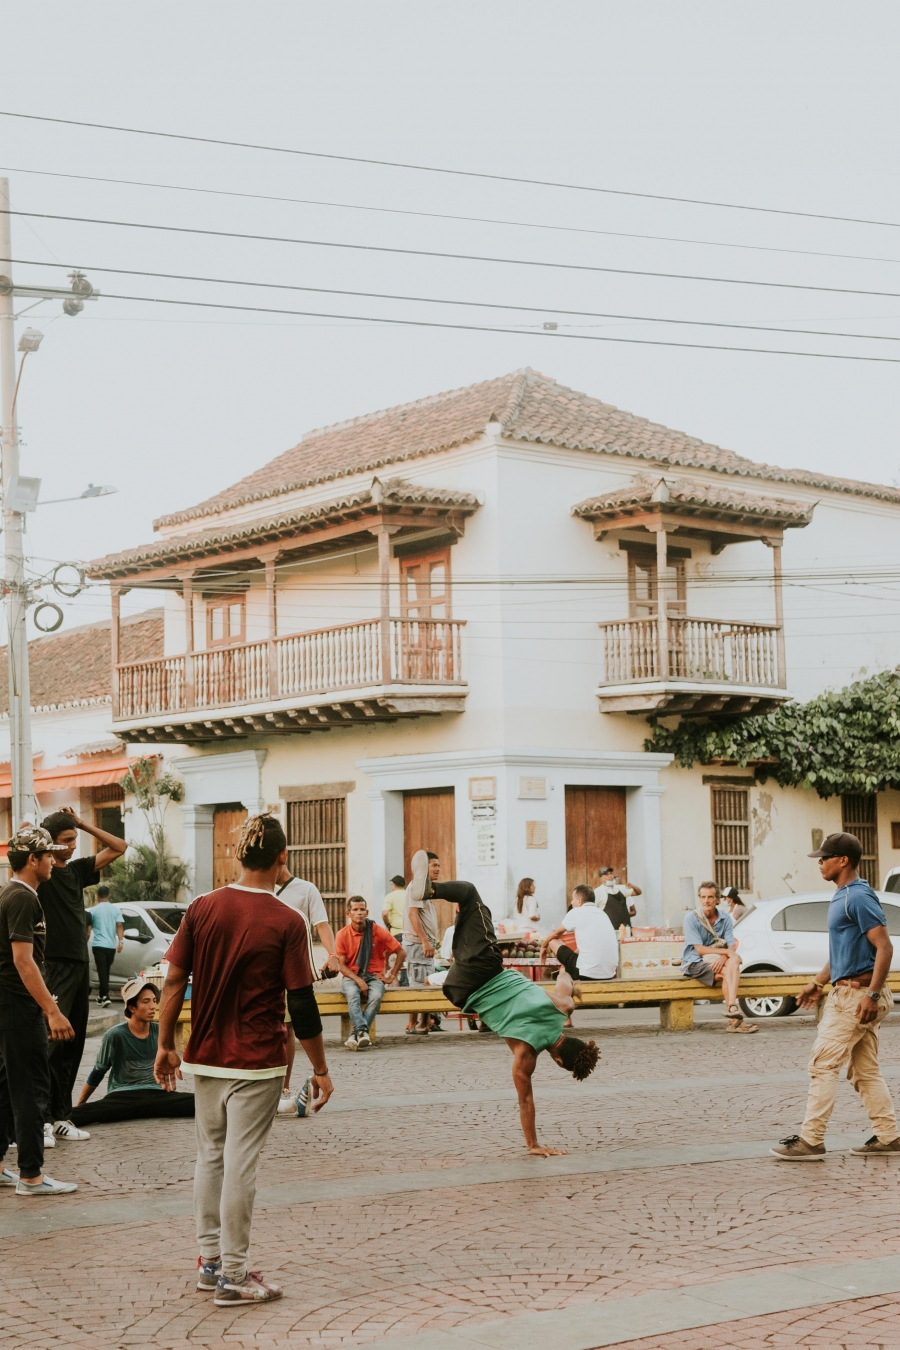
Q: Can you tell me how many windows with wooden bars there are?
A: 3